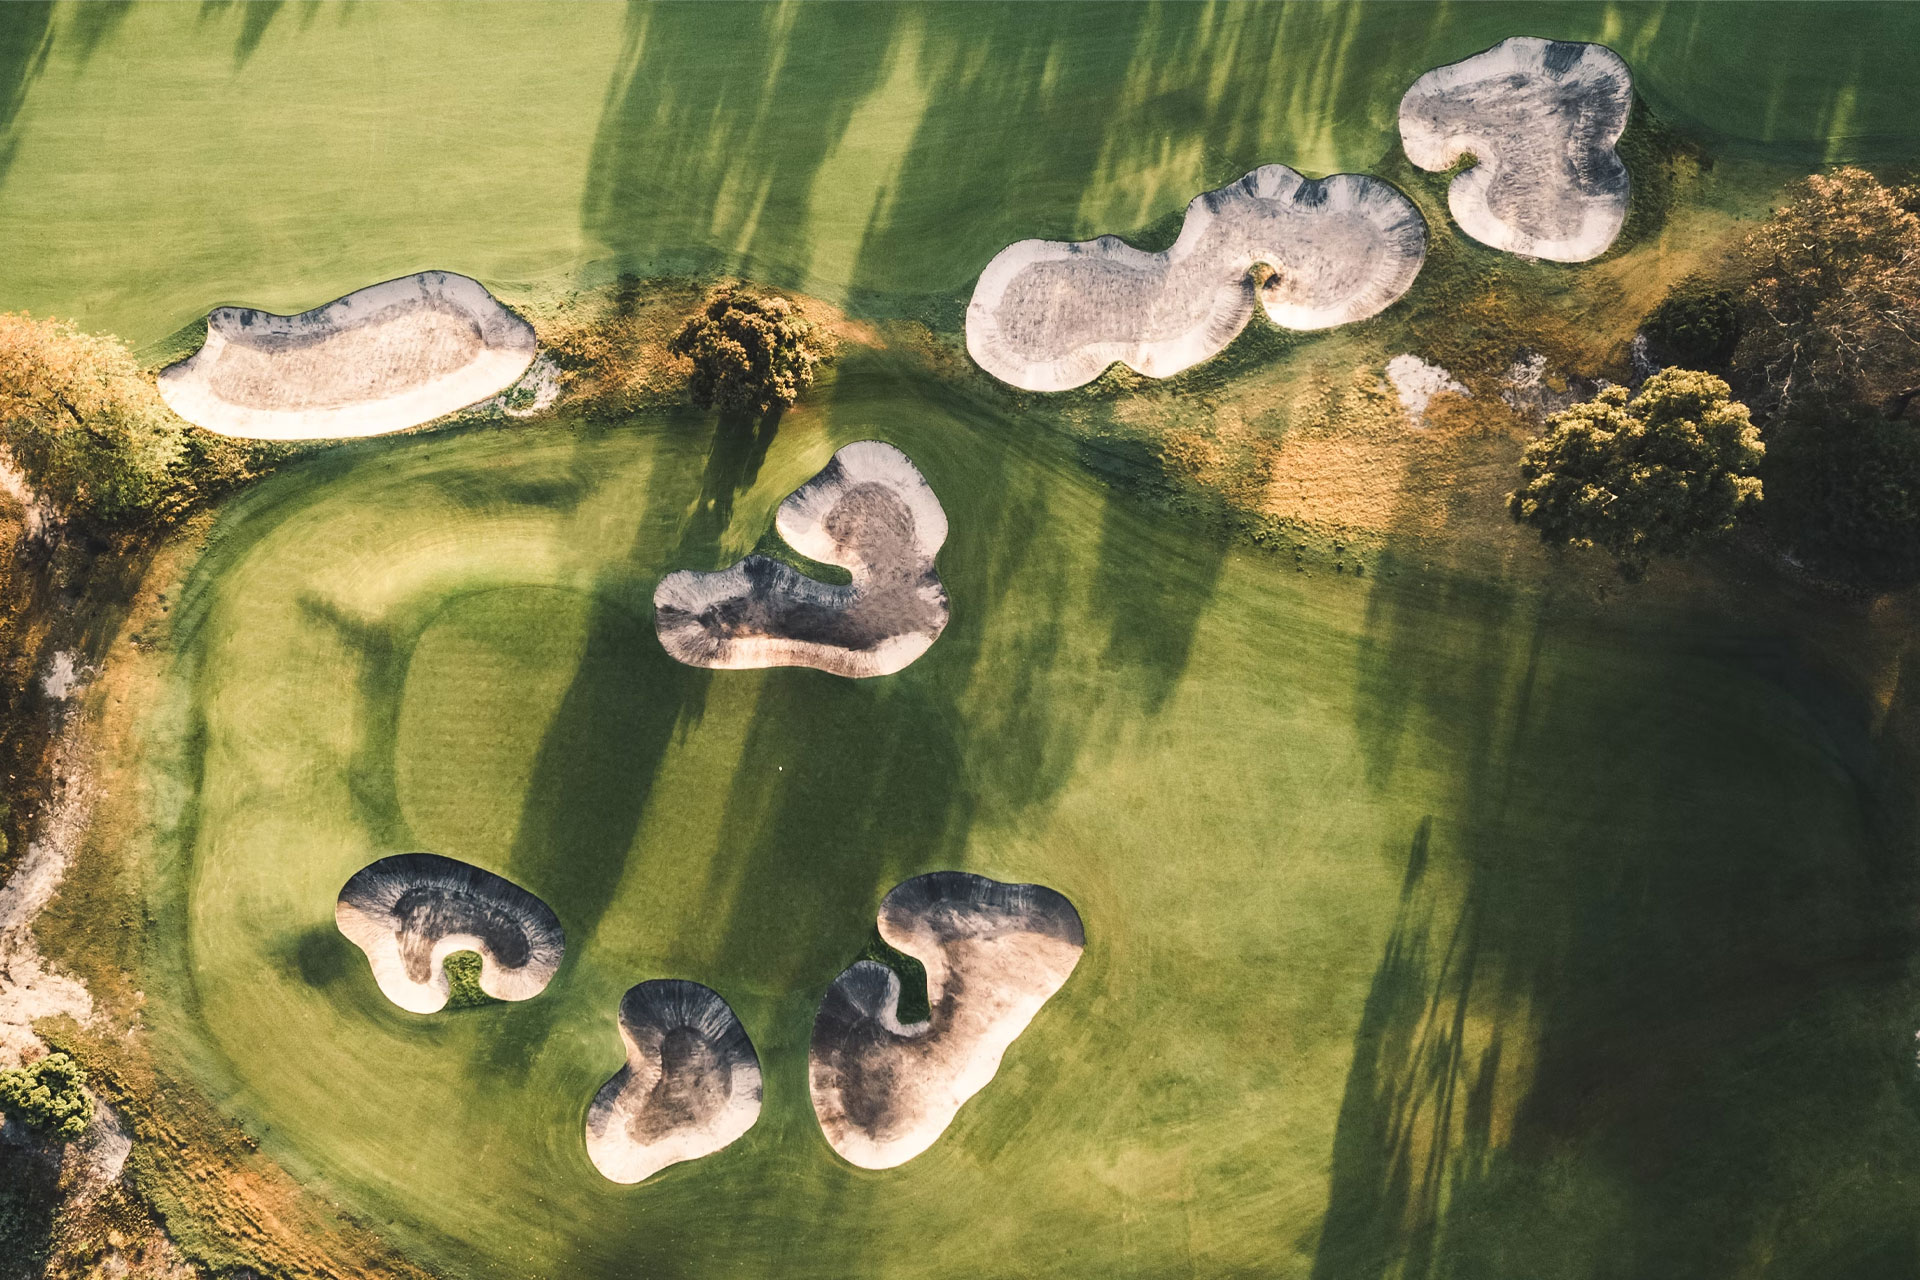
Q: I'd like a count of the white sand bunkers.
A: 7